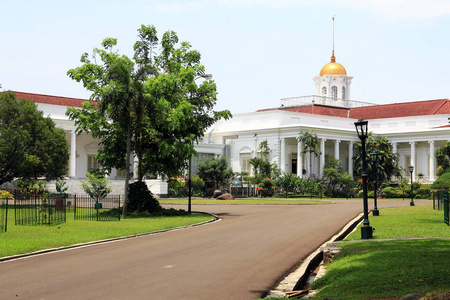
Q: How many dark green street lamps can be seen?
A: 3